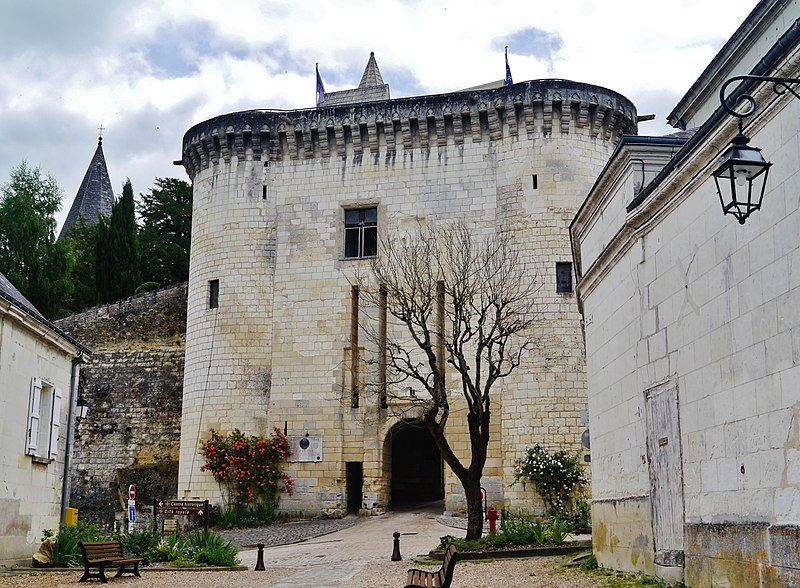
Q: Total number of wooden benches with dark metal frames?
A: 2